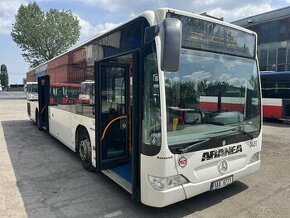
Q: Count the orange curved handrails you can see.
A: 1